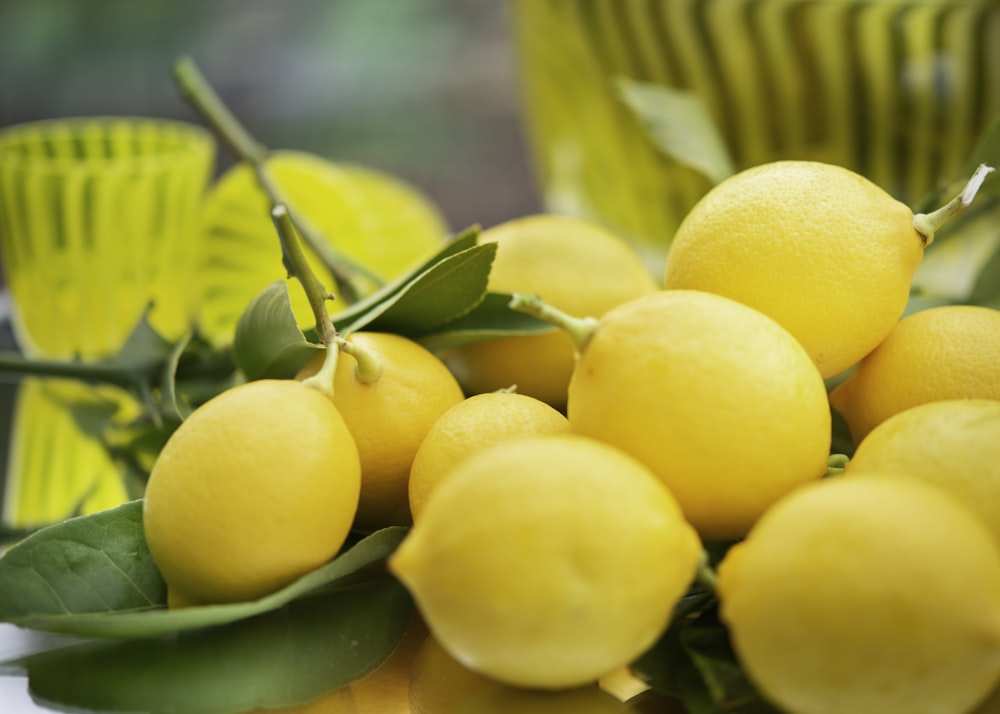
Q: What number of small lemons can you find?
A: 10